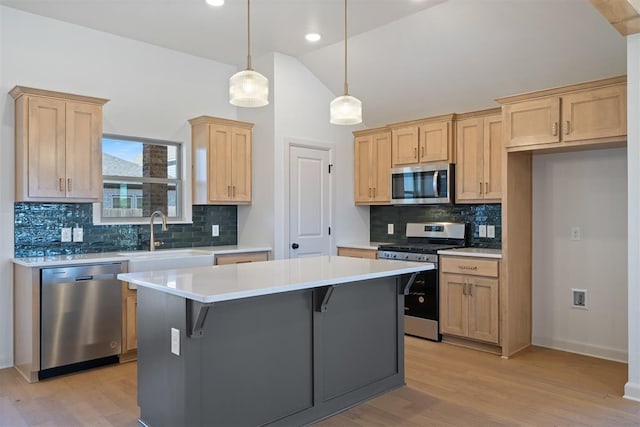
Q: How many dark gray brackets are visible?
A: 3